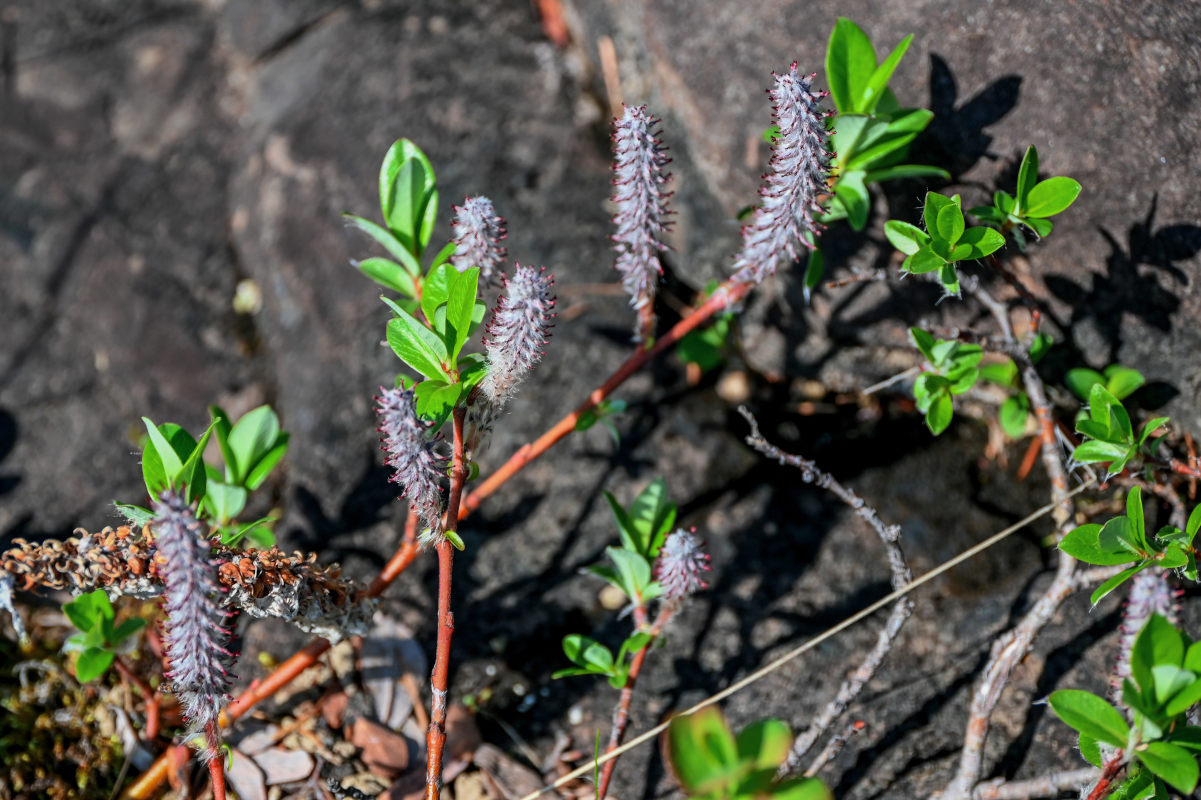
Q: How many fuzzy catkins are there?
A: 8